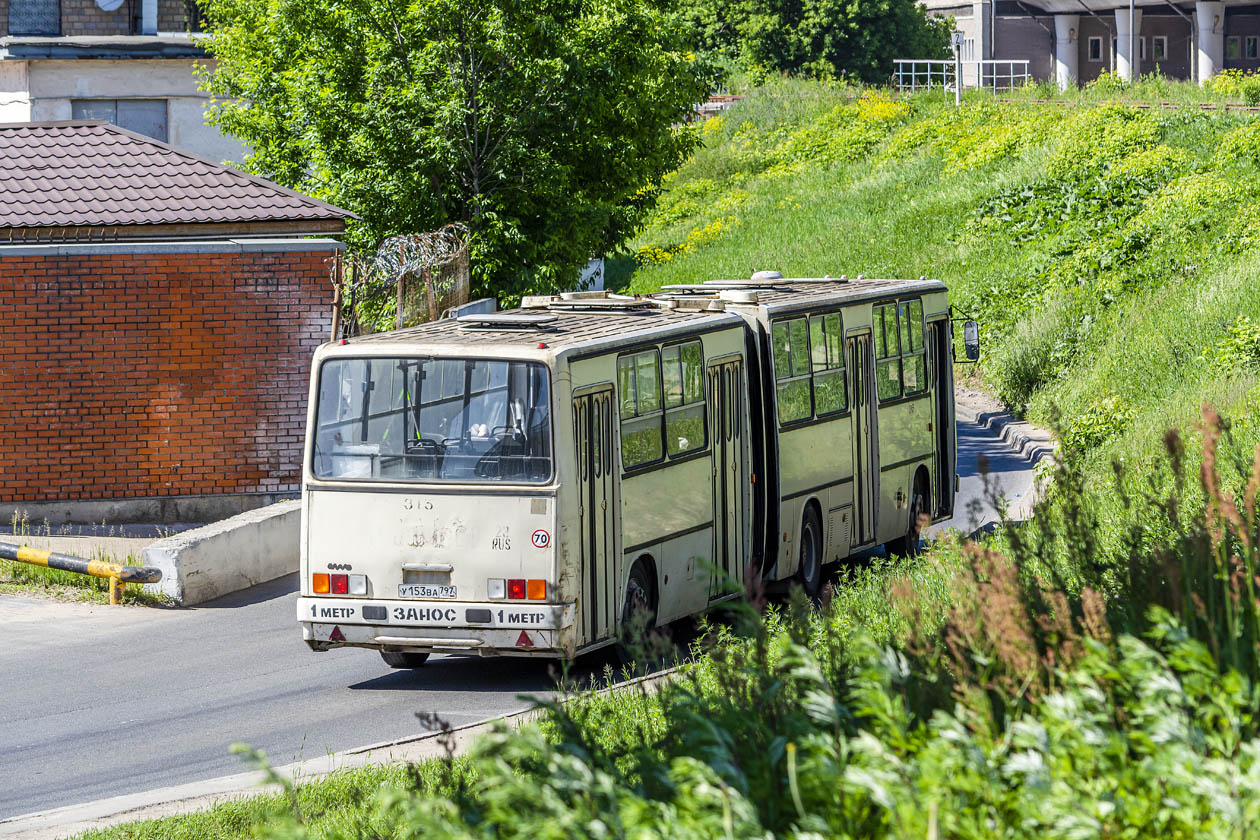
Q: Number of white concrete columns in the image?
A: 3